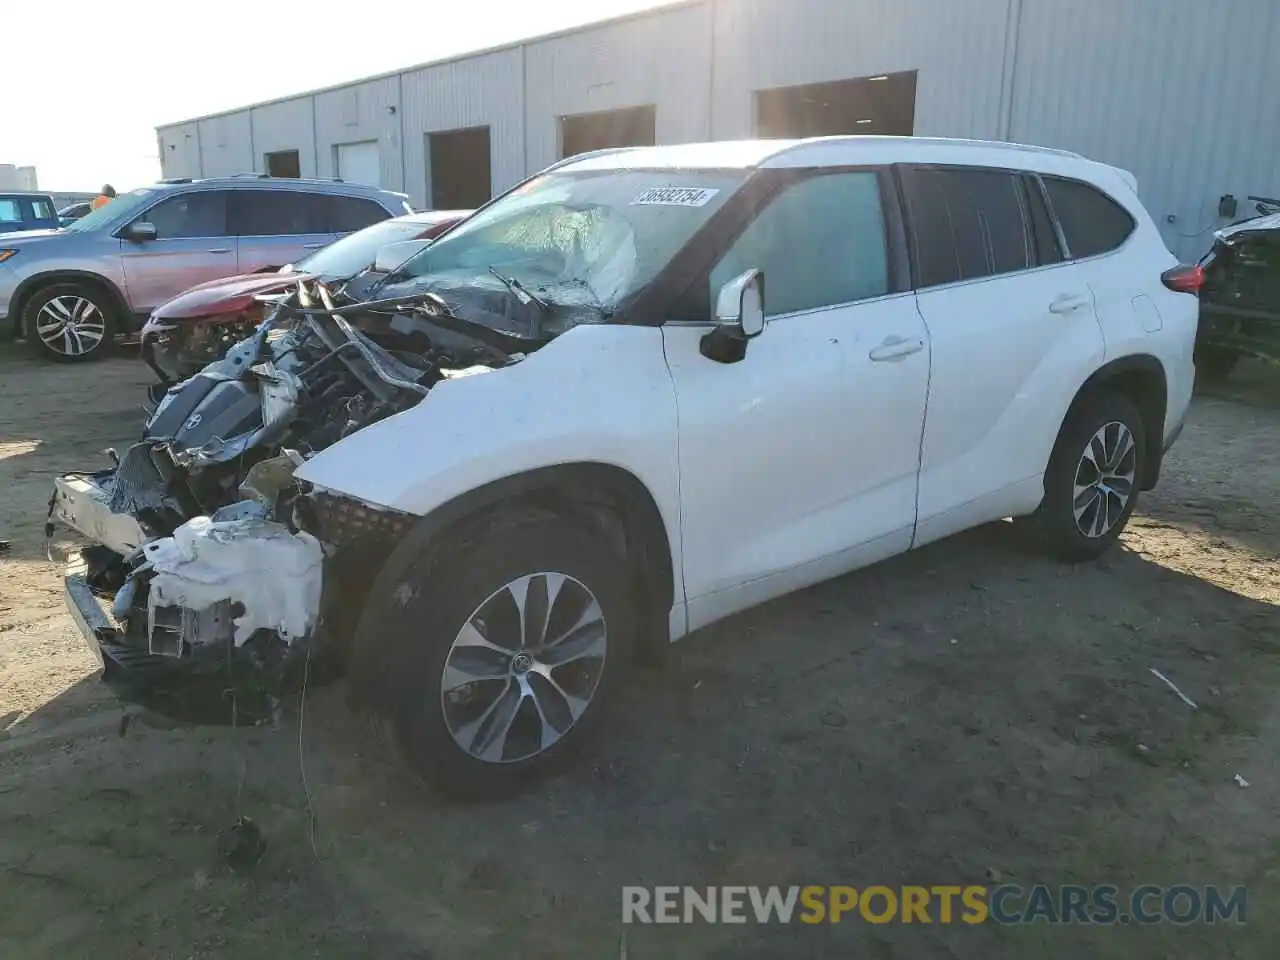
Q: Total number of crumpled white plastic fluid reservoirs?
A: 1